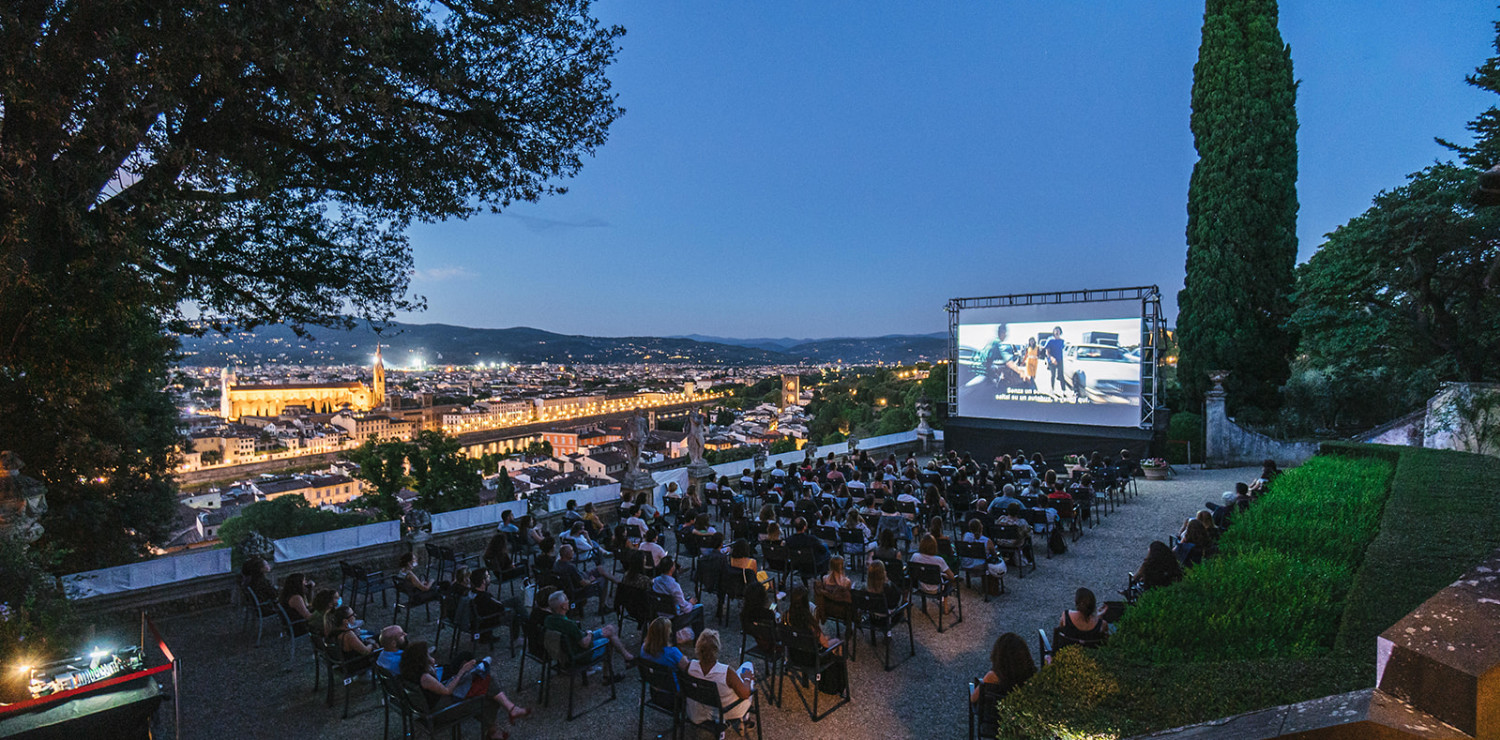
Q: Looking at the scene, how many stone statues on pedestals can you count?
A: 2